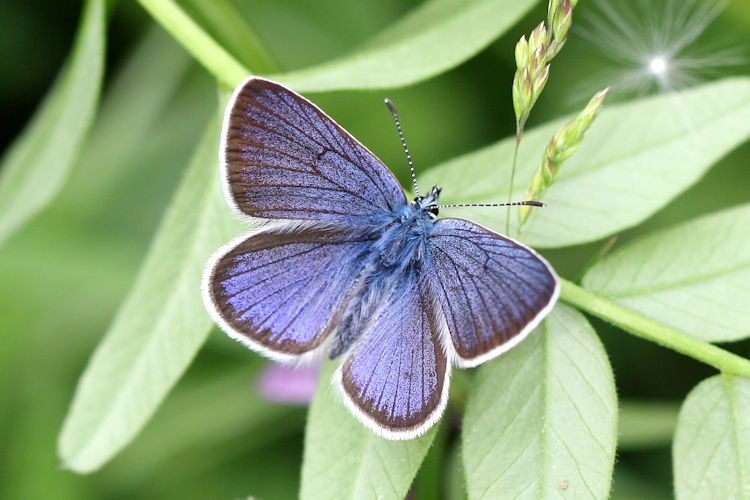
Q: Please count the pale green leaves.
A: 8